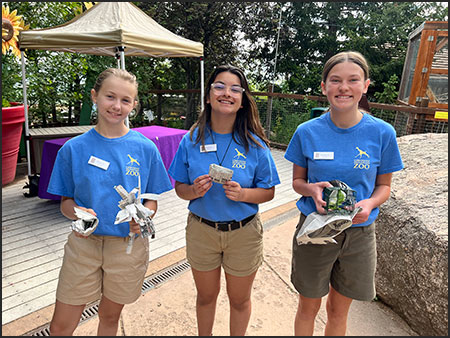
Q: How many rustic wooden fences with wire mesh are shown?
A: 1